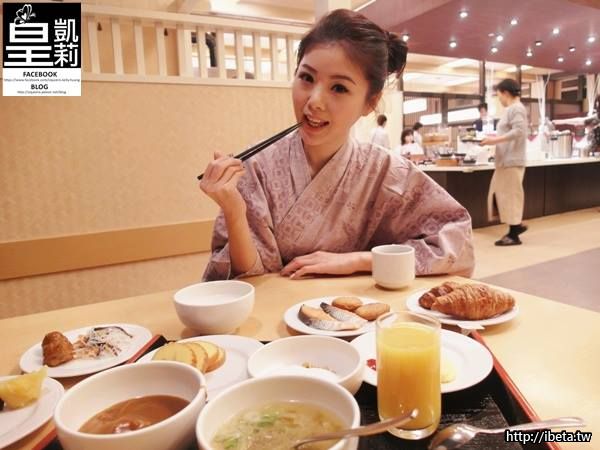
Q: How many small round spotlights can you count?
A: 13